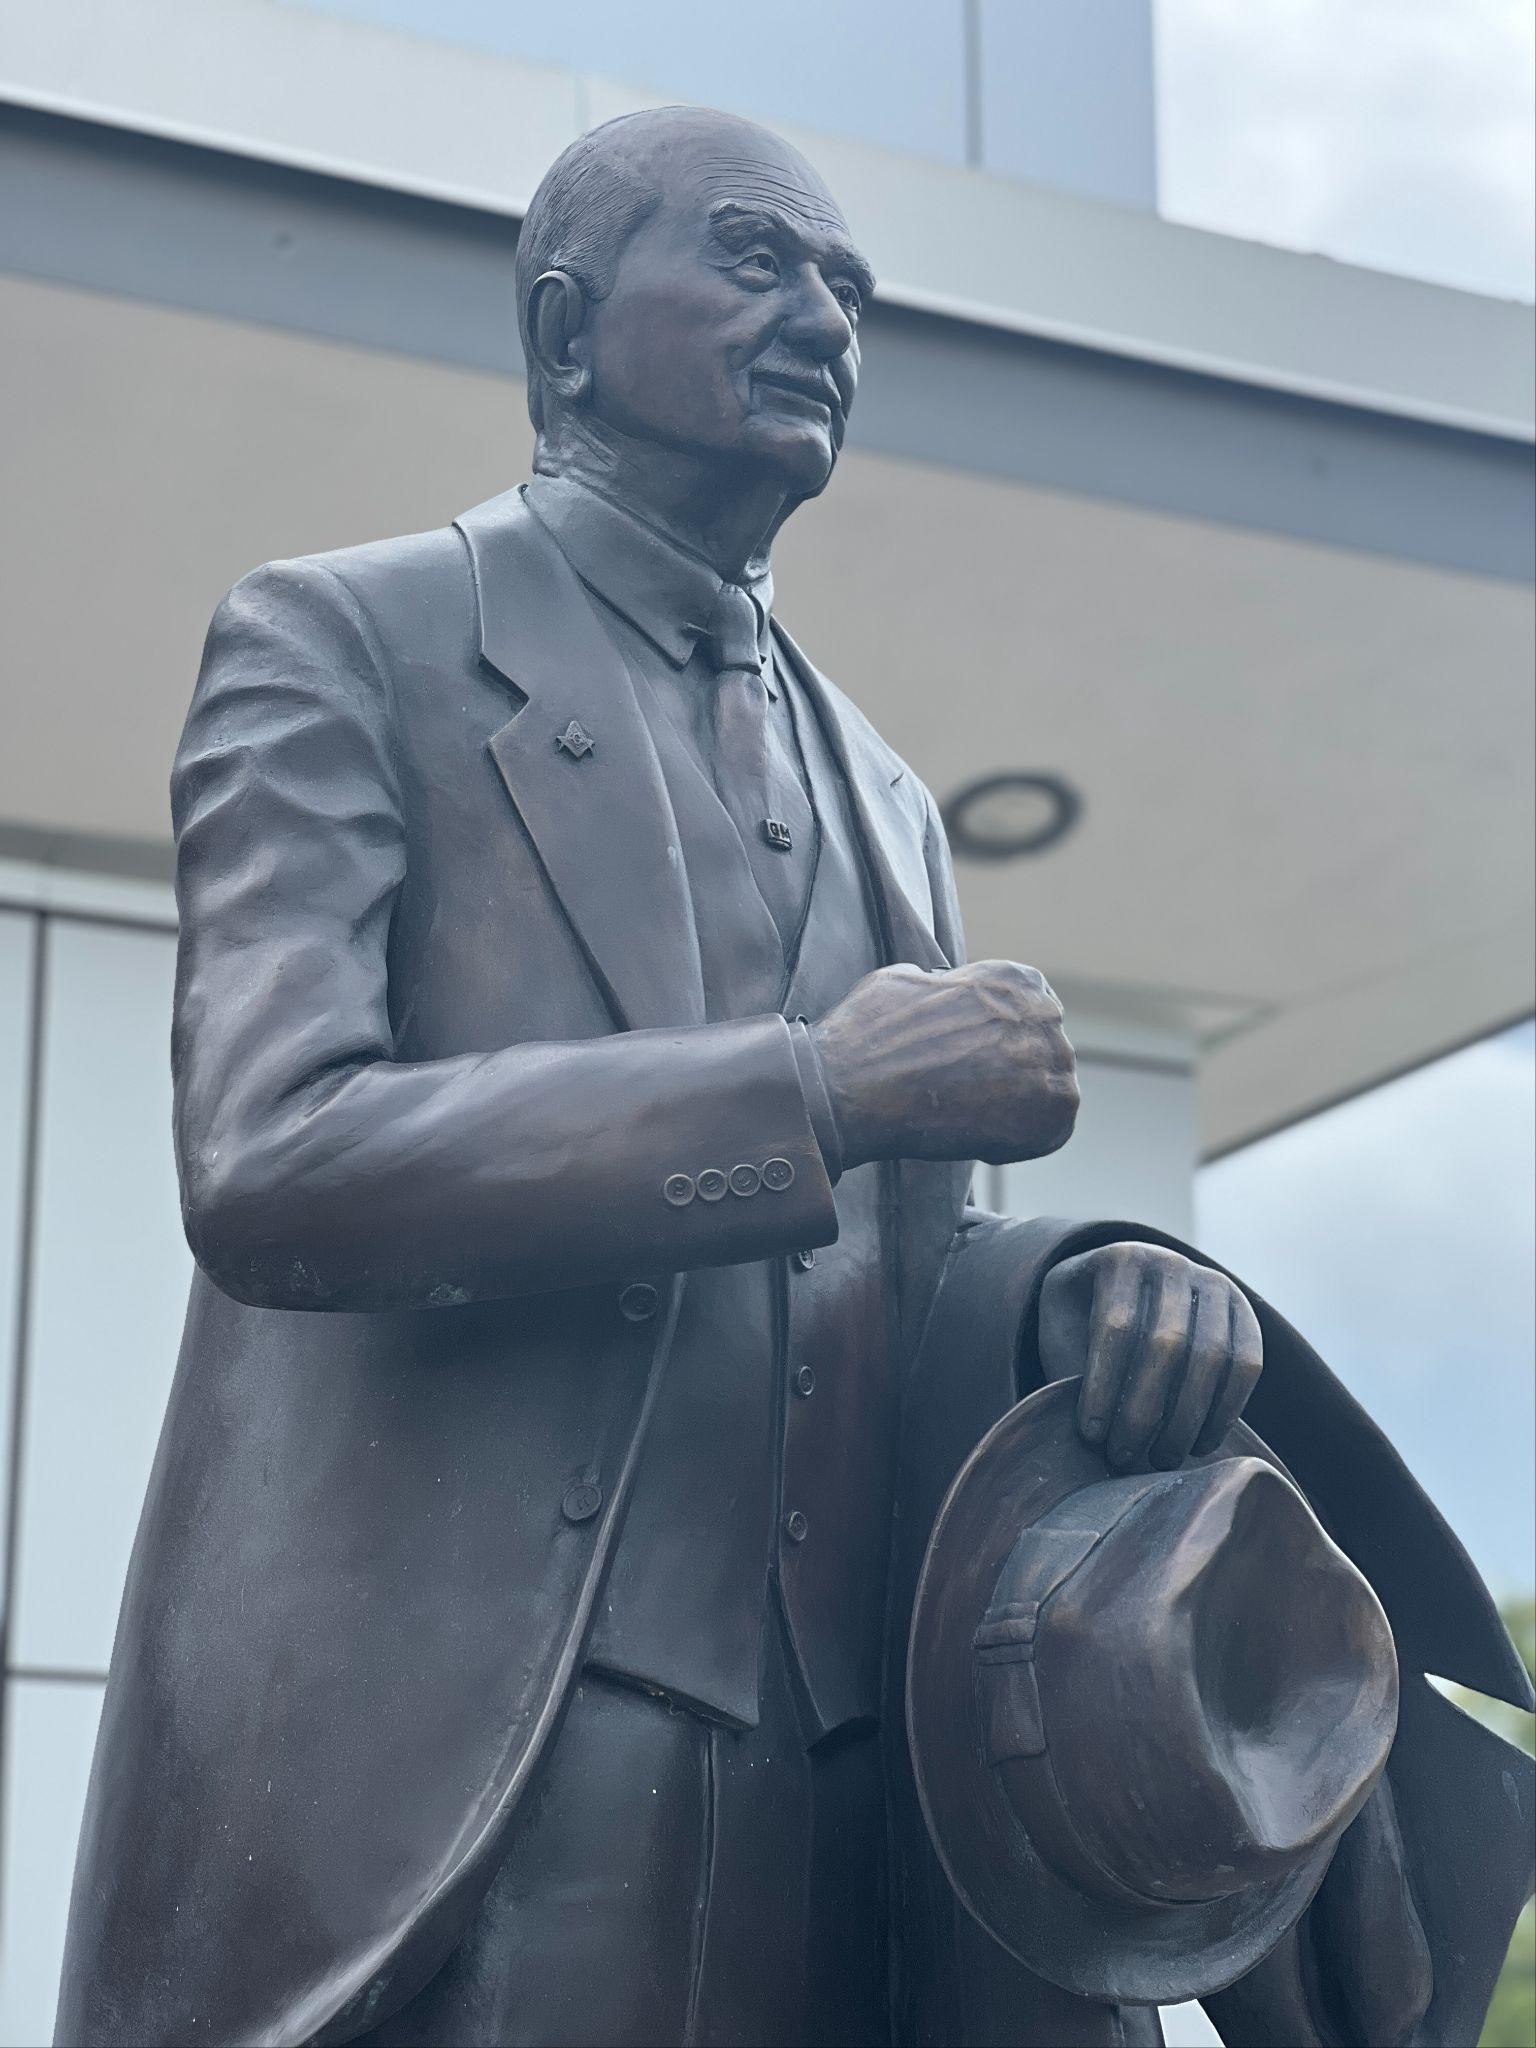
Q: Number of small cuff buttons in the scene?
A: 4